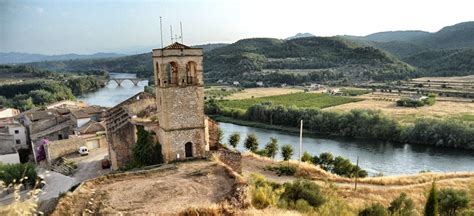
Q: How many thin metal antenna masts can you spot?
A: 3